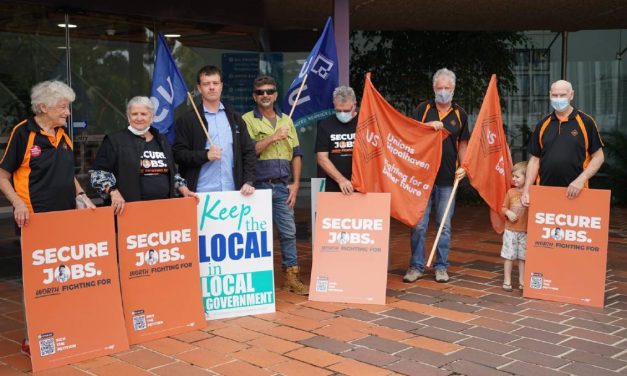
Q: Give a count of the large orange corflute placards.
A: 4